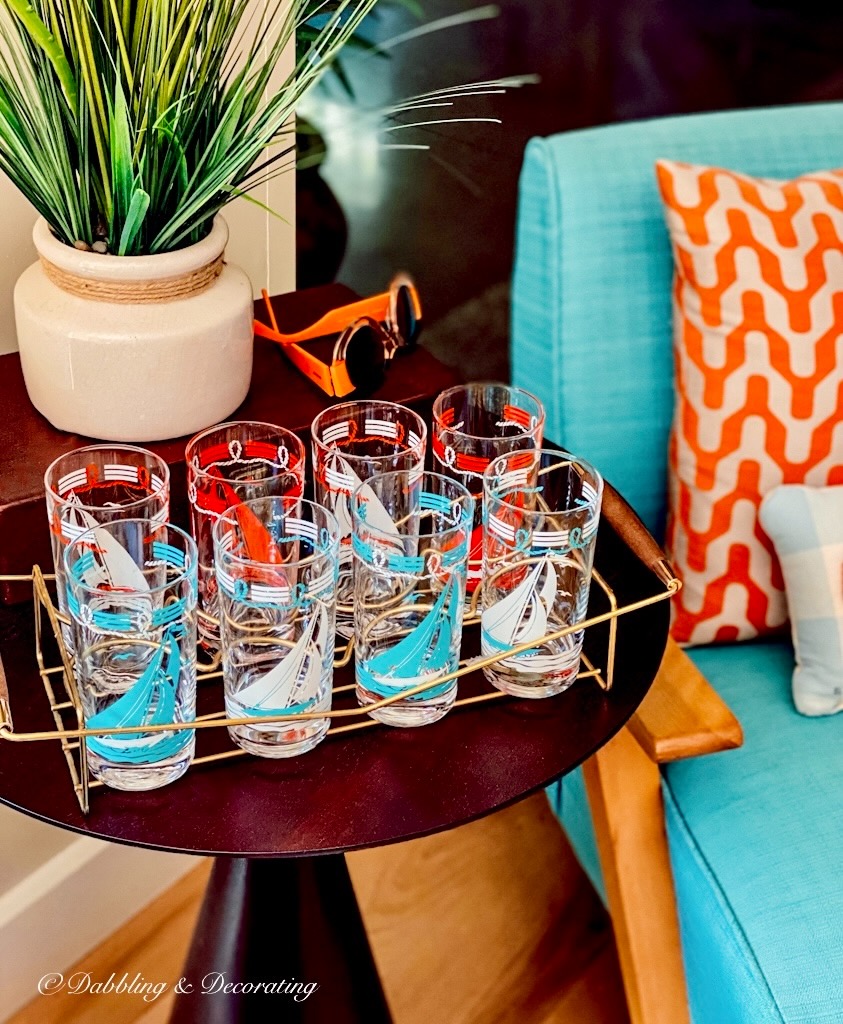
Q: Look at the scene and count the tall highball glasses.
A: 8